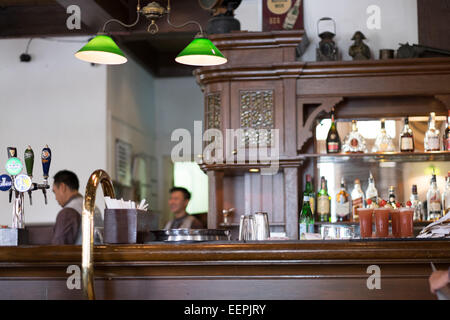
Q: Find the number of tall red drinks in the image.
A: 4